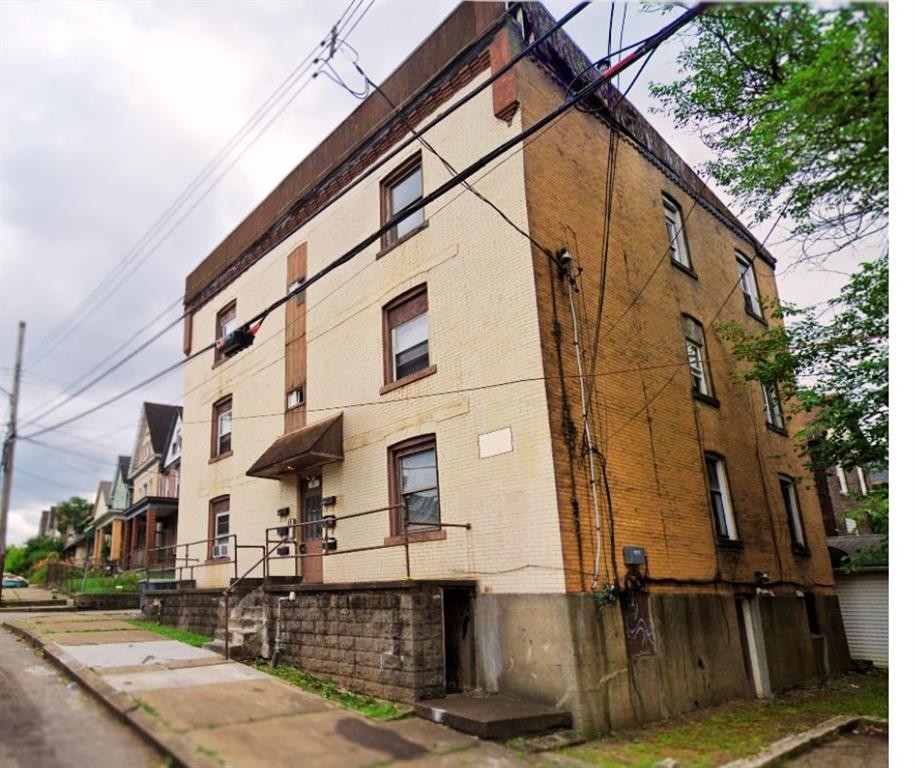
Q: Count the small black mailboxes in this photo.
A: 6